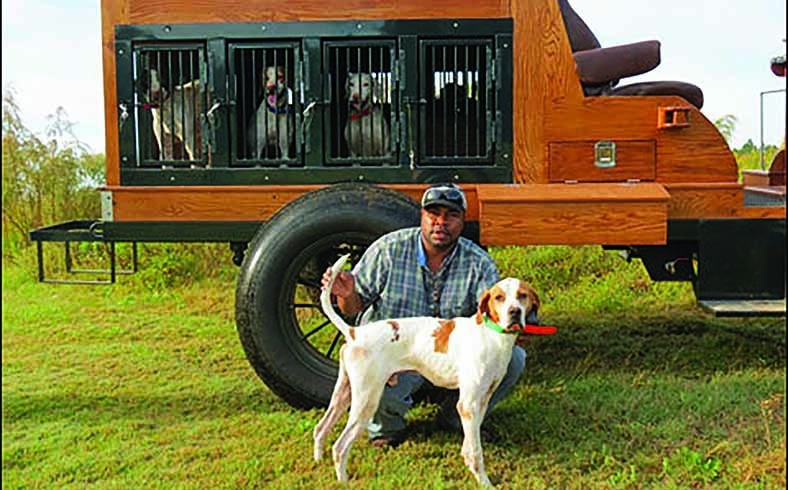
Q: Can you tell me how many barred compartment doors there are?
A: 4